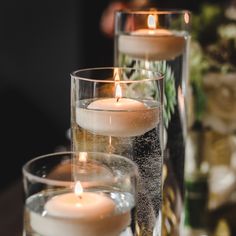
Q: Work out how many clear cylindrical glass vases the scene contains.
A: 3